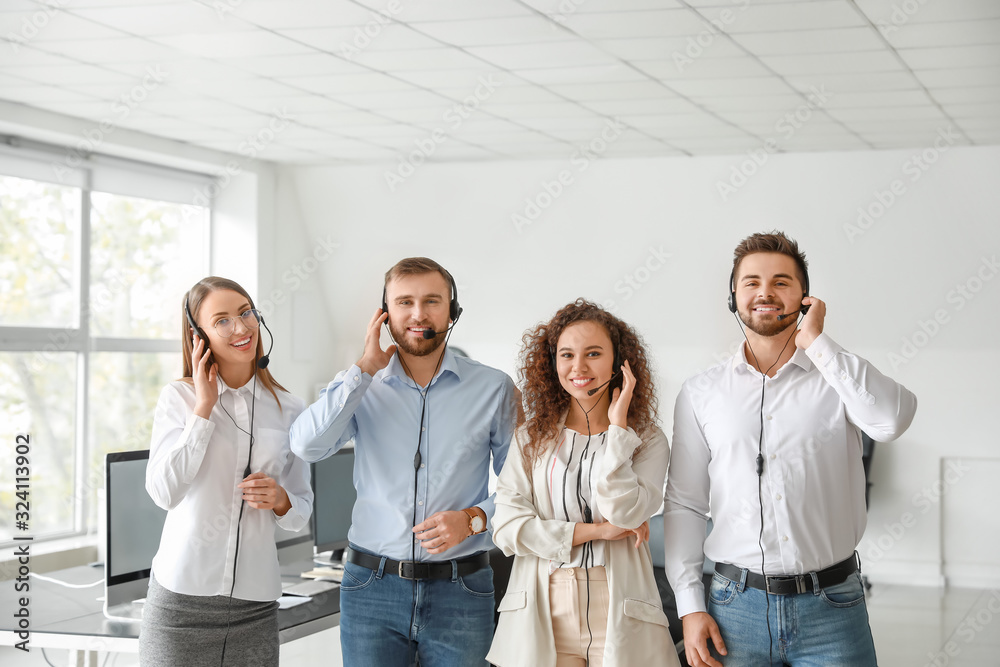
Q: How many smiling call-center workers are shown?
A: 4